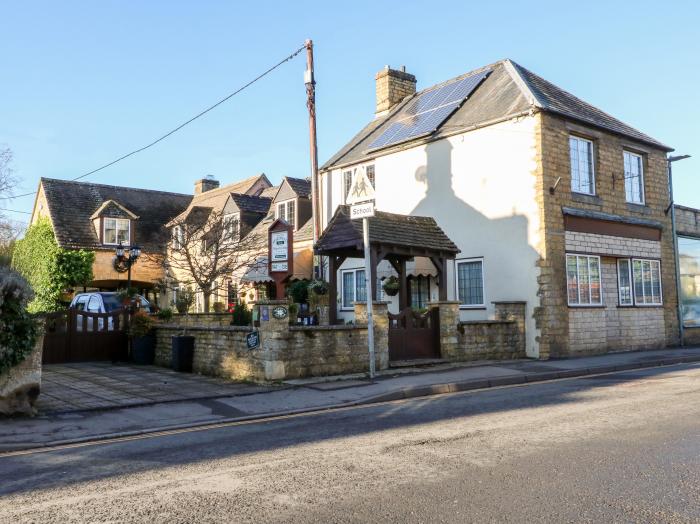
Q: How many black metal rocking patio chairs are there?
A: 0